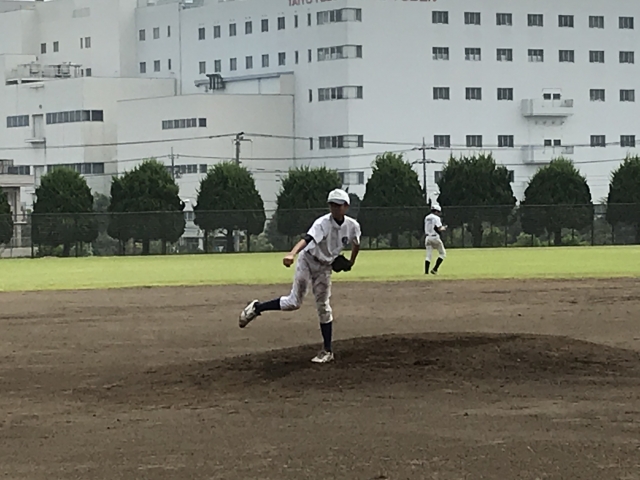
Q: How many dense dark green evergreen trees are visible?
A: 9